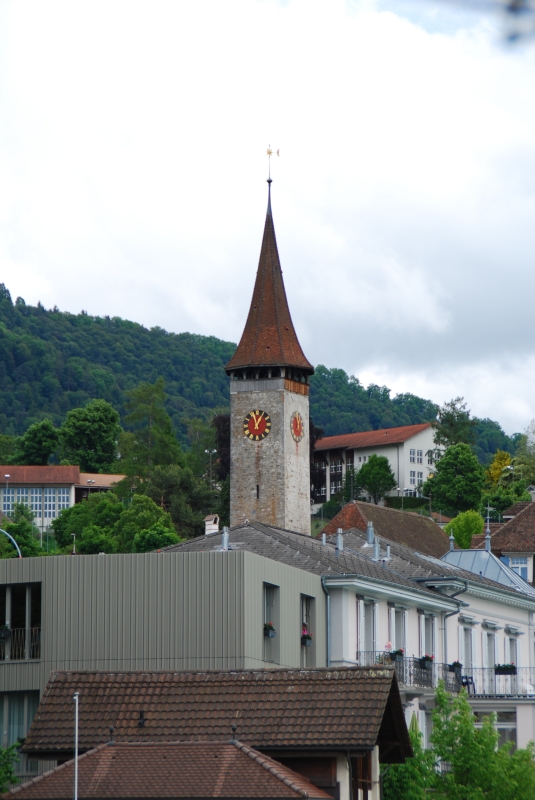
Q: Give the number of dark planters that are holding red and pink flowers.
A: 6